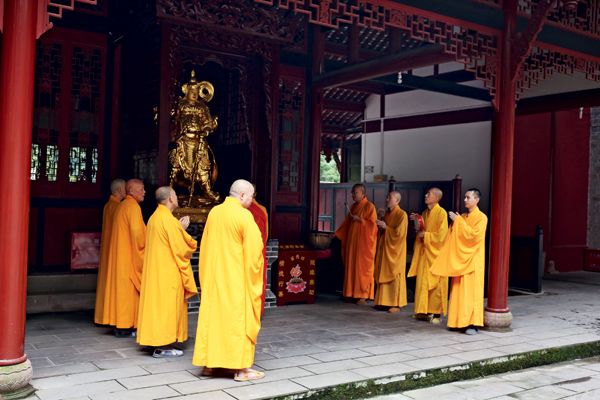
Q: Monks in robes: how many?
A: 9